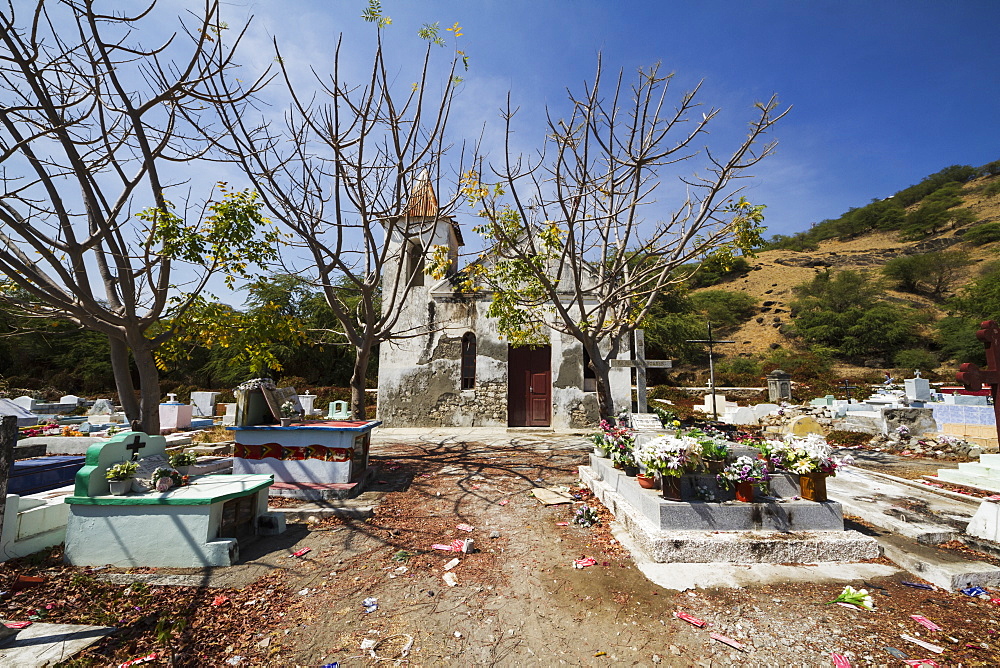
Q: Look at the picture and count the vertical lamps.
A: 0